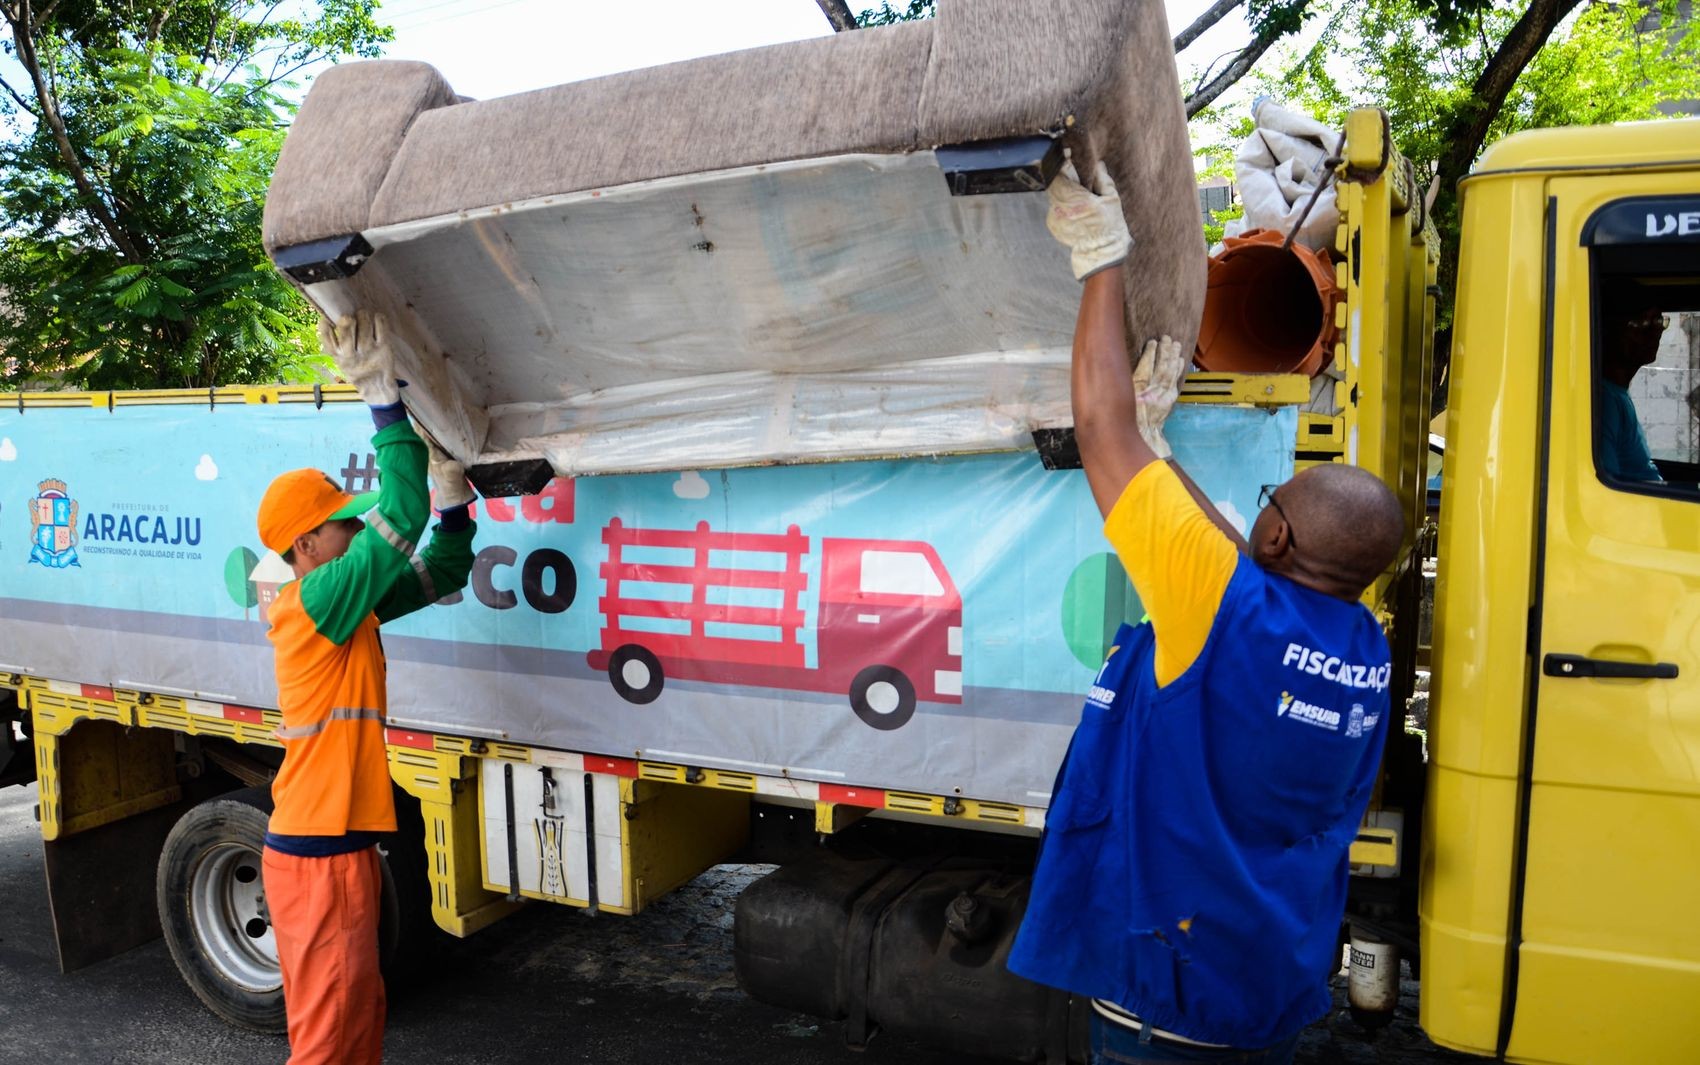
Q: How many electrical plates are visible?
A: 0